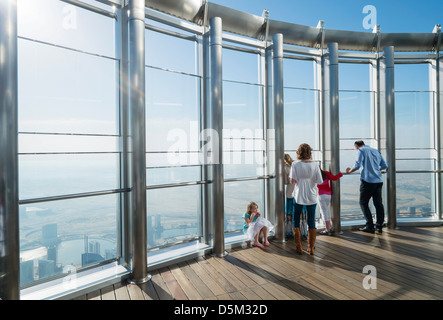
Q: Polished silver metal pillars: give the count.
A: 6